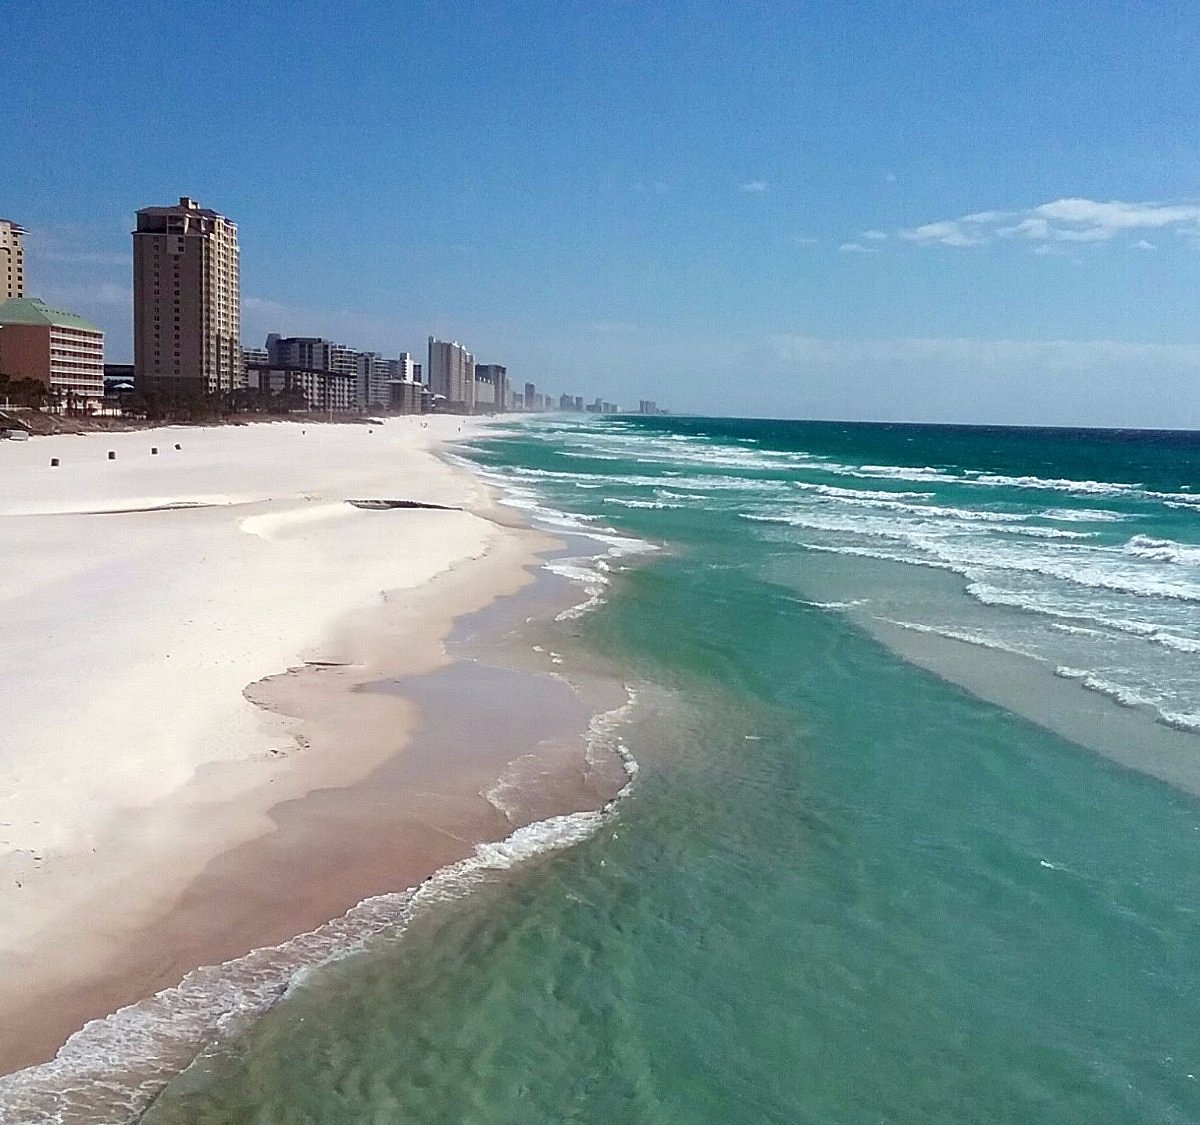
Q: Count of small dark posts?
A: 4